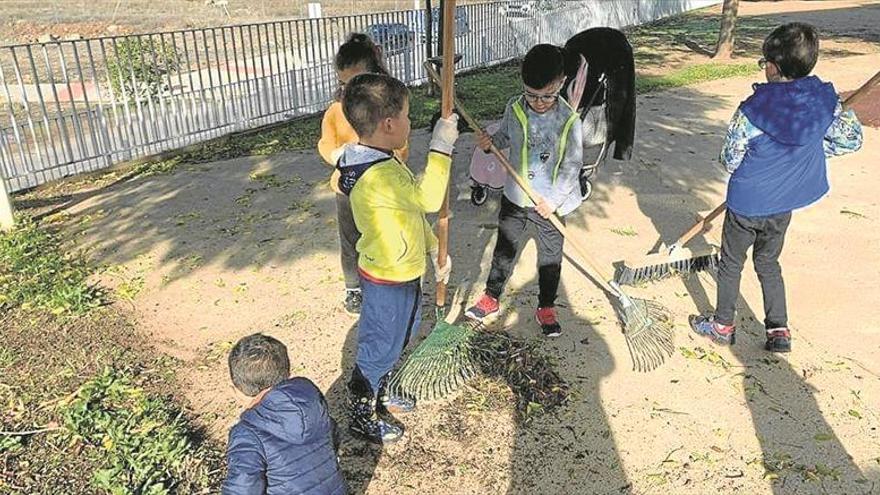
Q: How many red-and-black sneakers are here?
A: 2